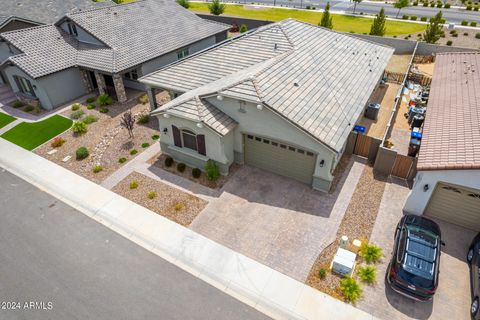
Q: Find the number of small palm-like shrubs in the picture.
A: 3